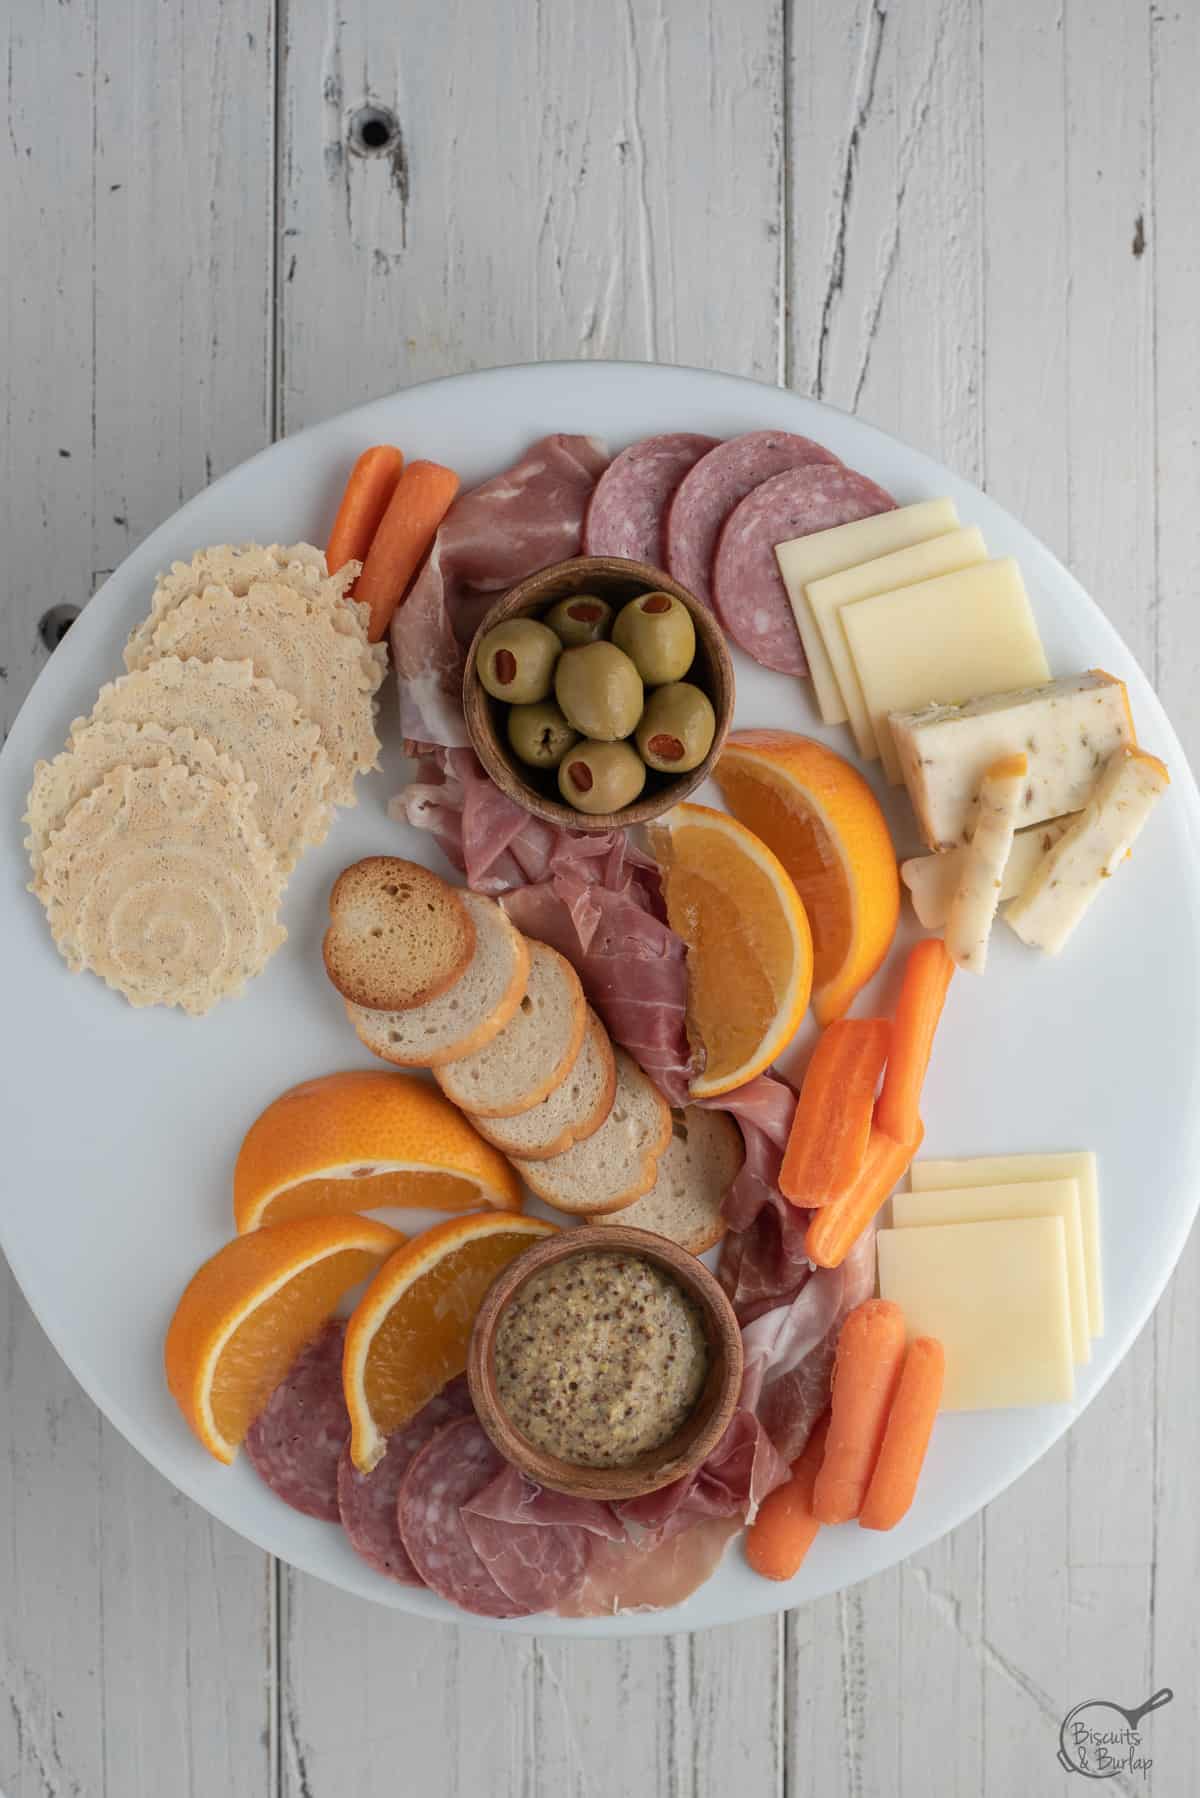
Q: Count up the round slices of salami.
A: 6